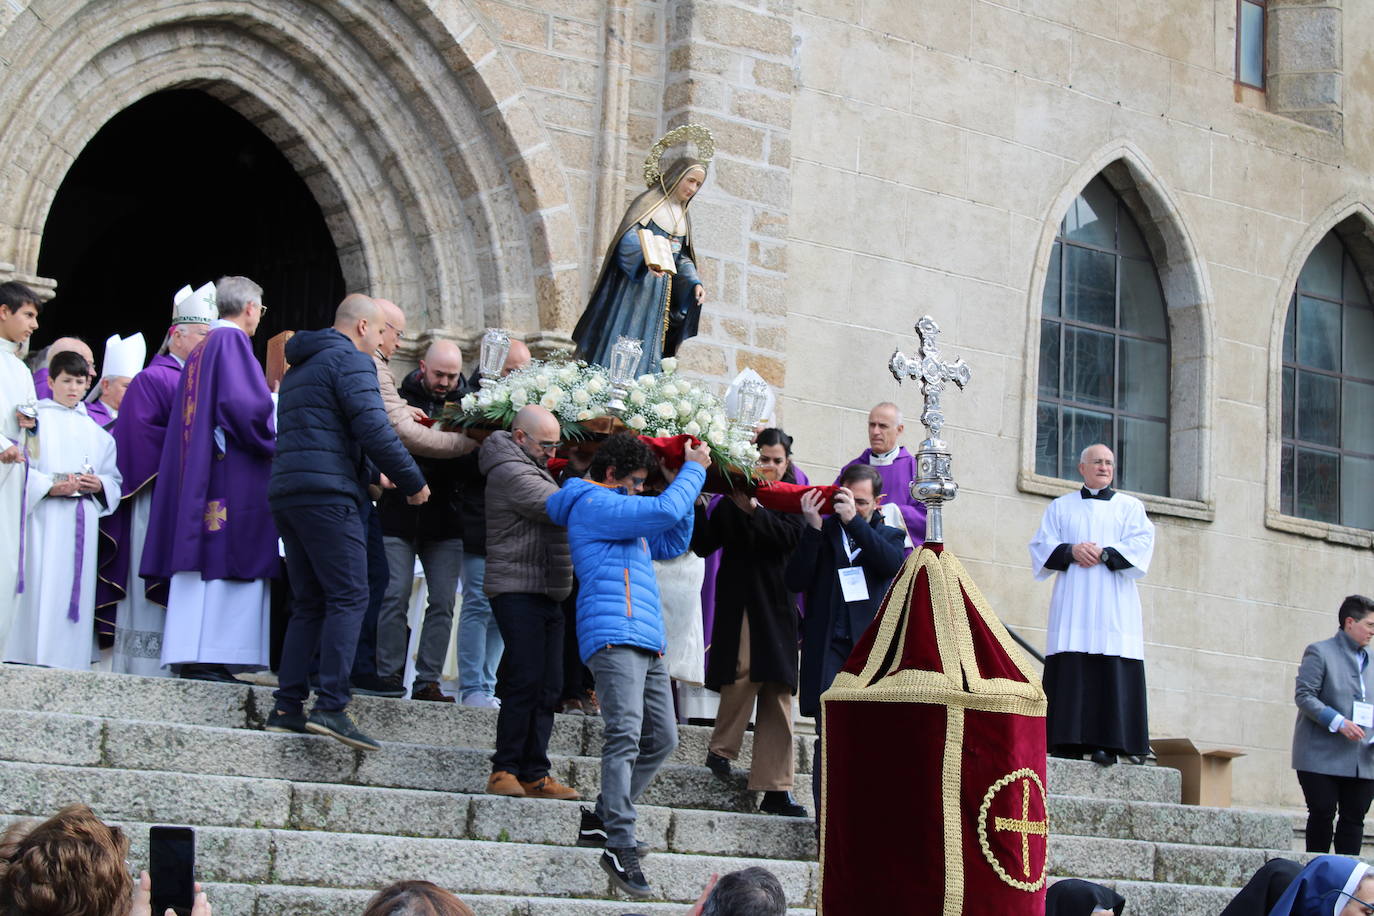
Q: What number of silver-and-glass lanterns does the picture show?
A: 3